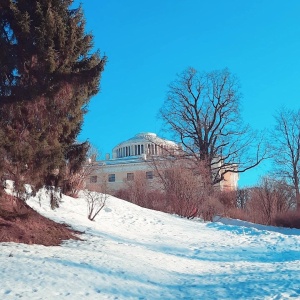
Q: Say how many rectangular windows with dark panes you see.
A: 4